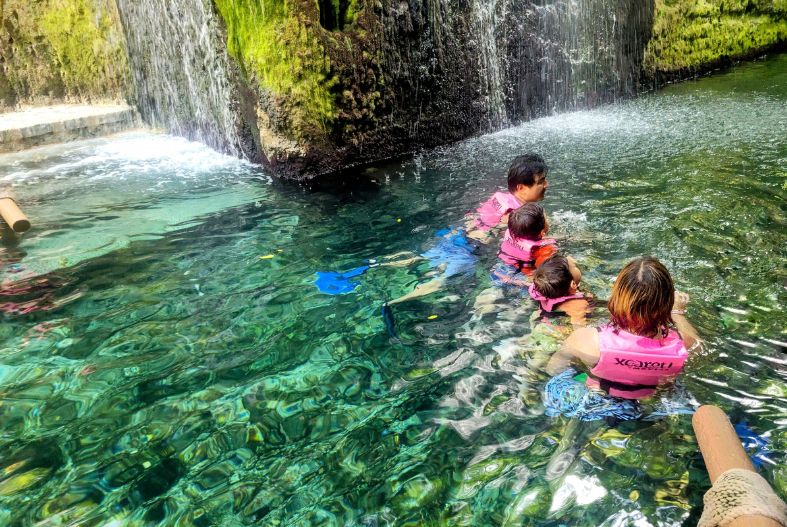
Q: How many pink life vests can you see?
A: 4